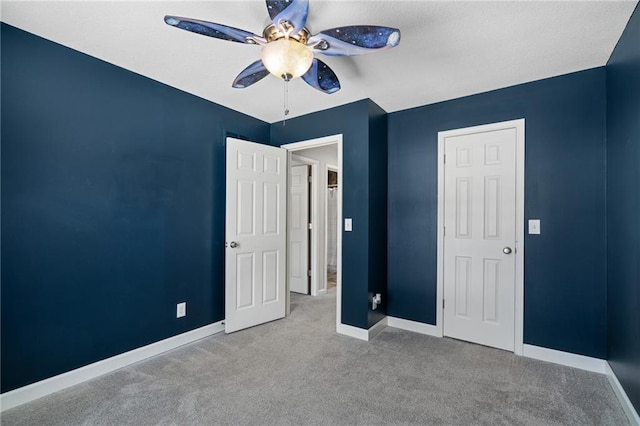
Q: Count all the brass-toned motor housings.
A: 1